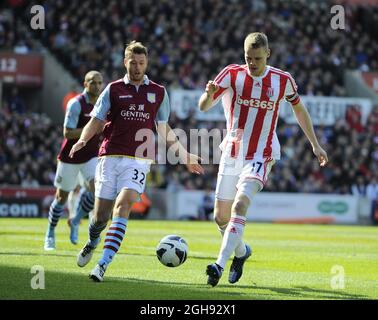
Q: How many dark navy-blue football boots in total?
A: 2